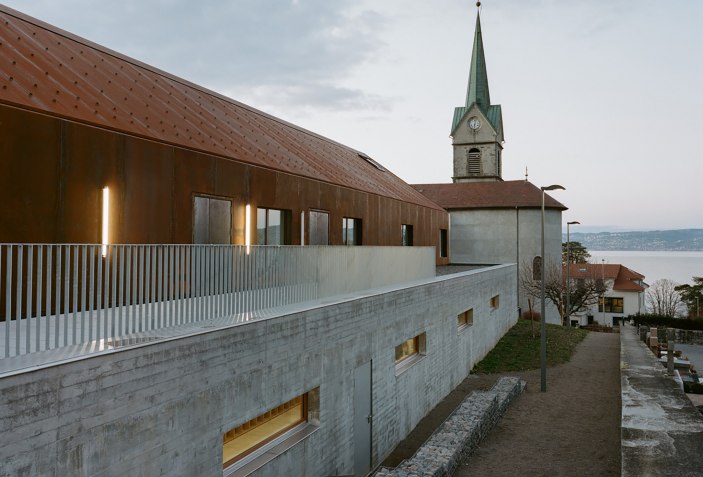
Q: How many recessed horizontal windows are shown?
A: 4